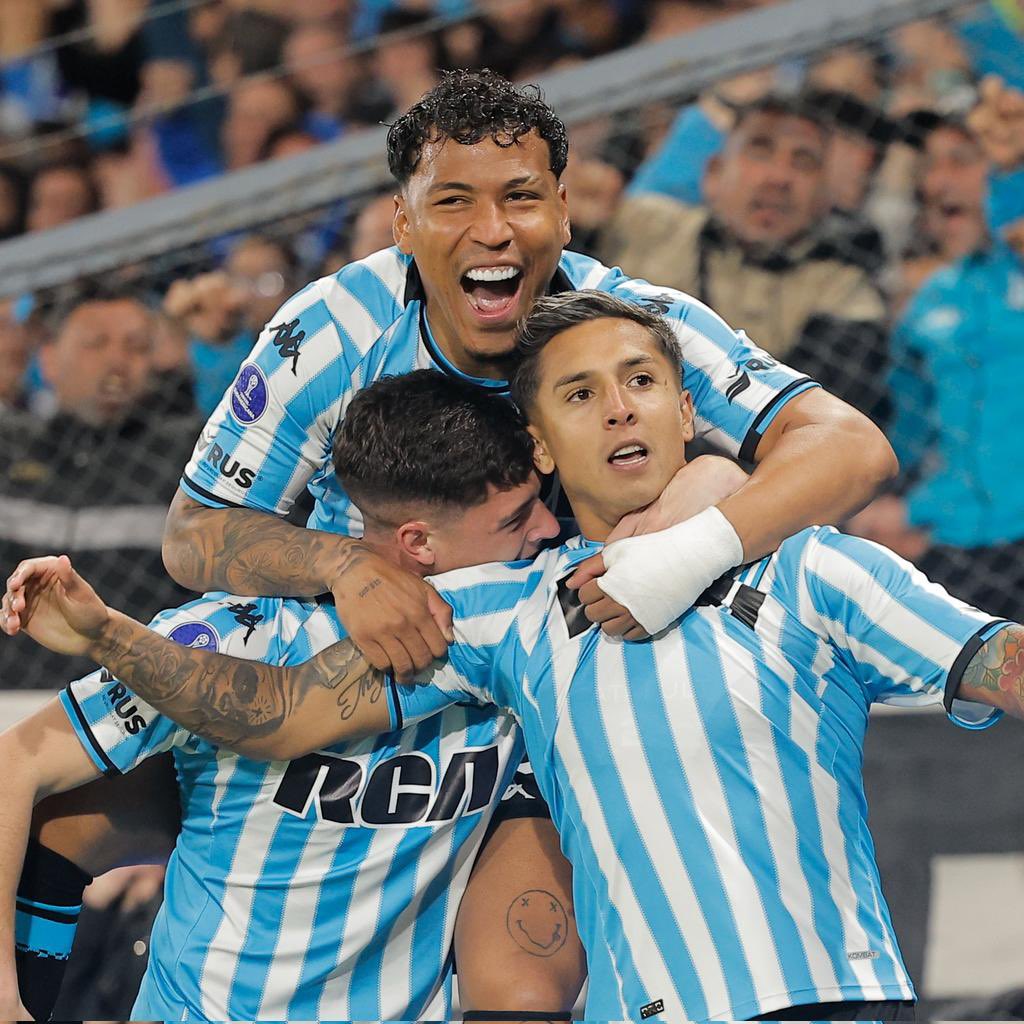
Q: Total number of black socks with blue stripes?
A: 1